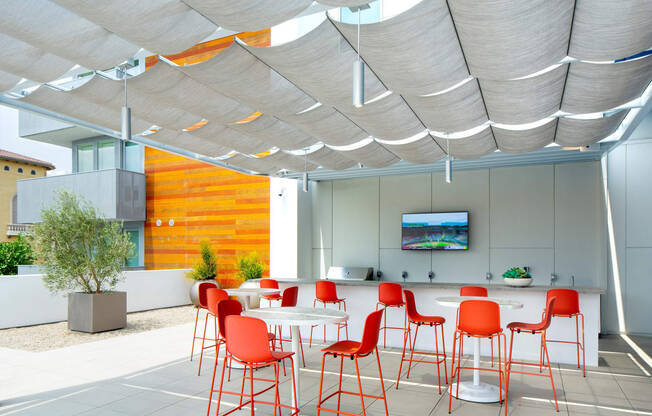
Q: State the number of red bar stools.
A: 14